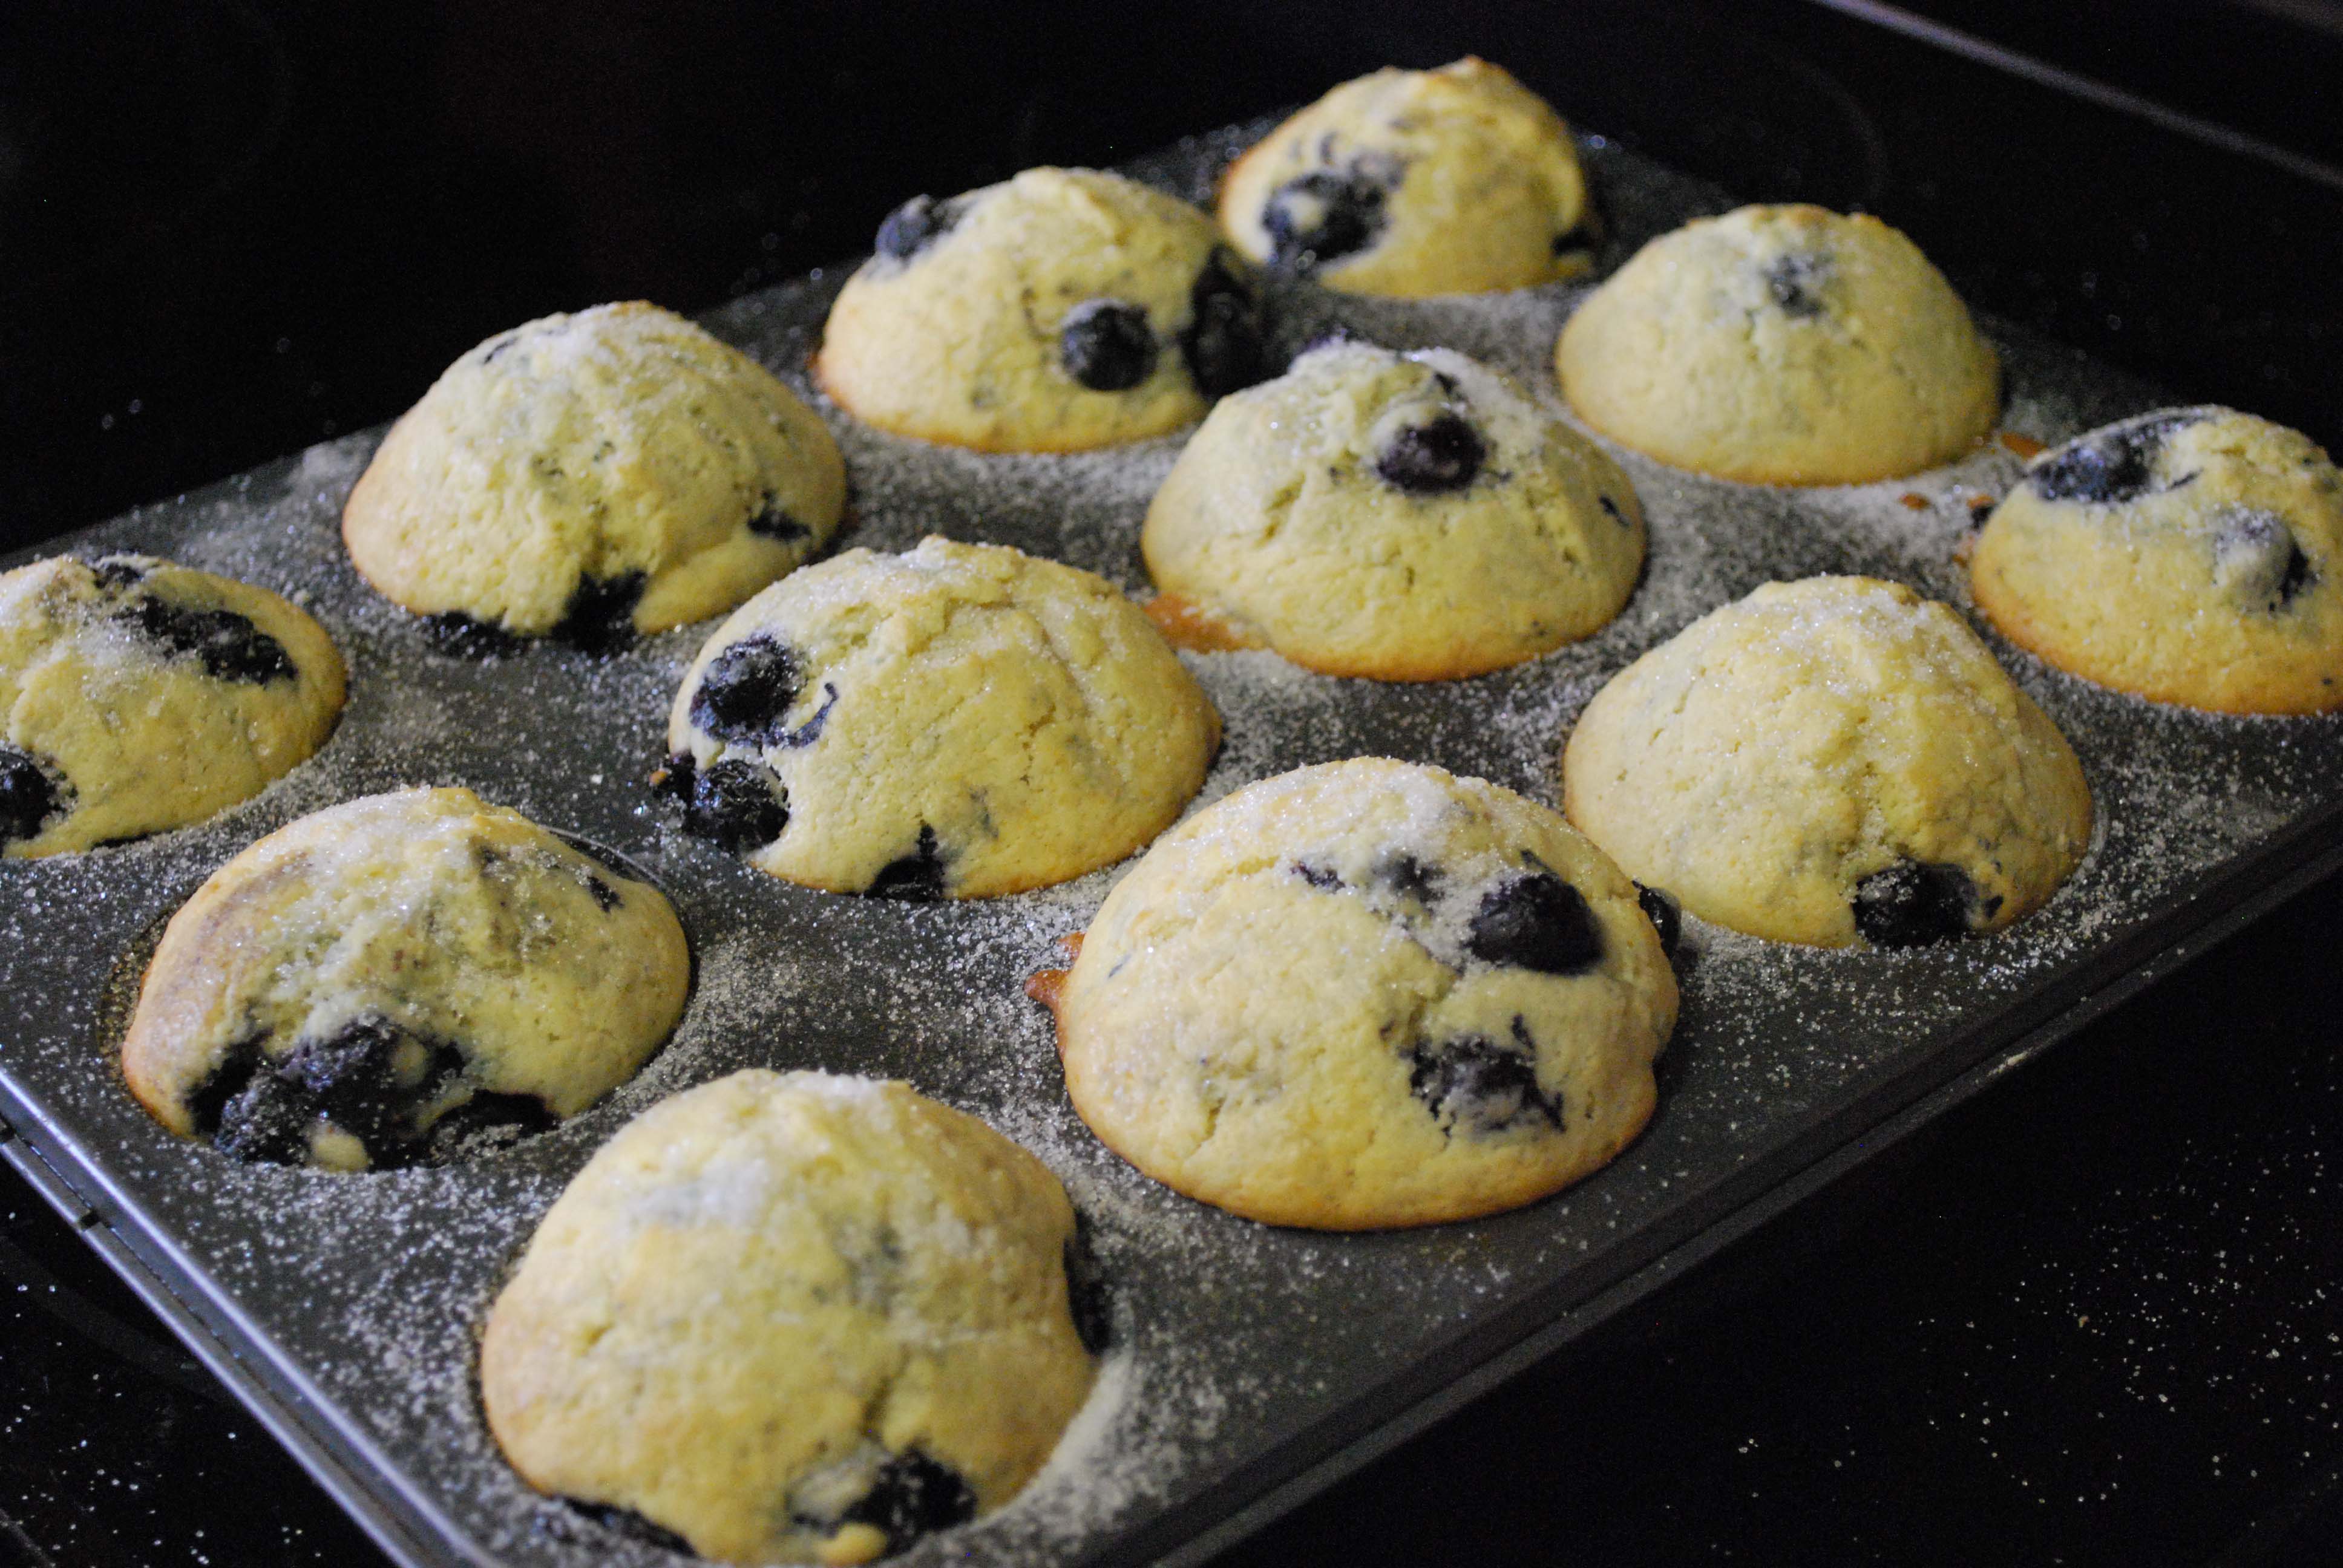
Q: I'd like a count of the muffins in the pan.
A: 12